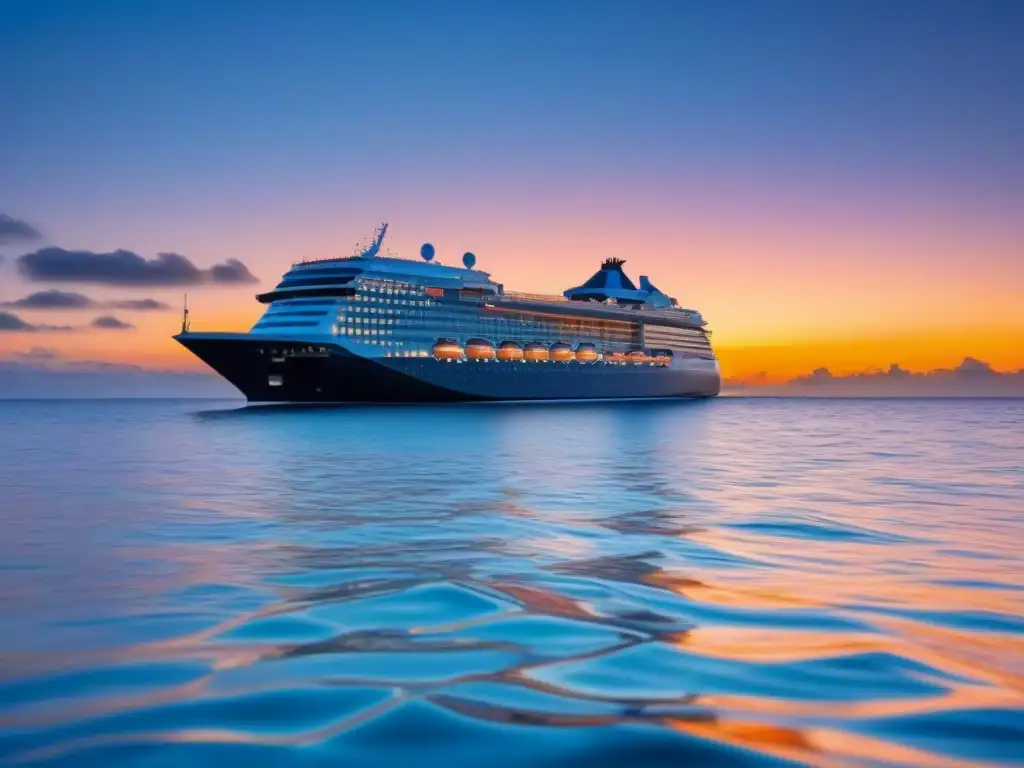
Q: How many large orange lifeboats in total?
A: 6